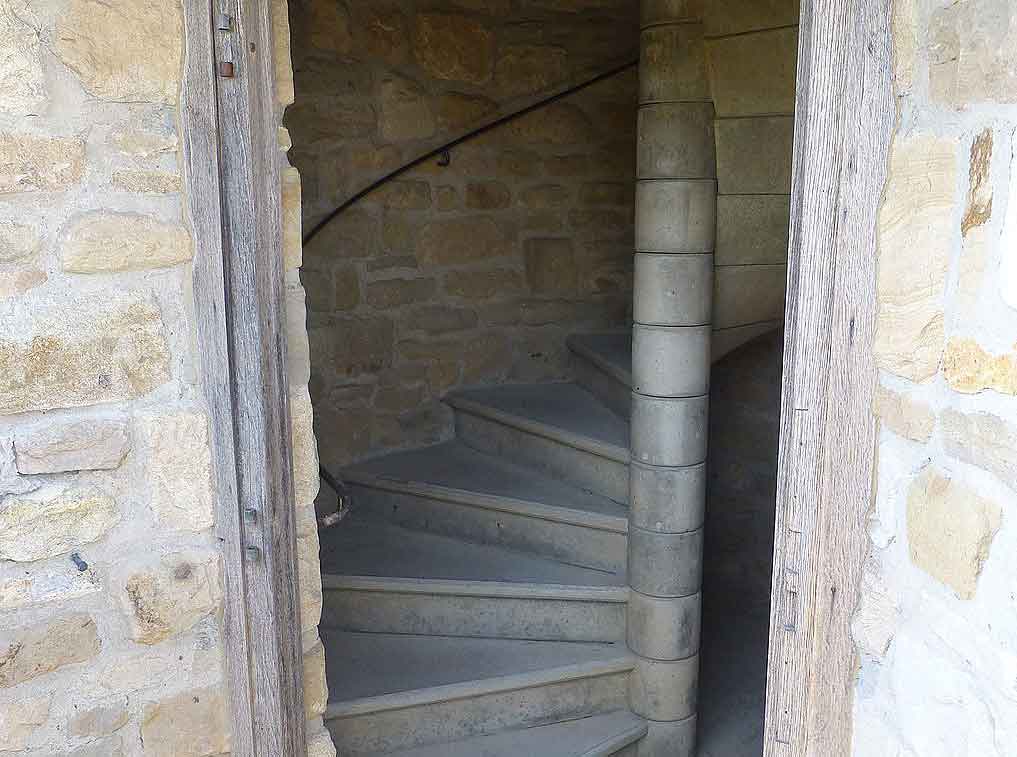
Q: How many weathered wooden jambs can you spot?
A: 2